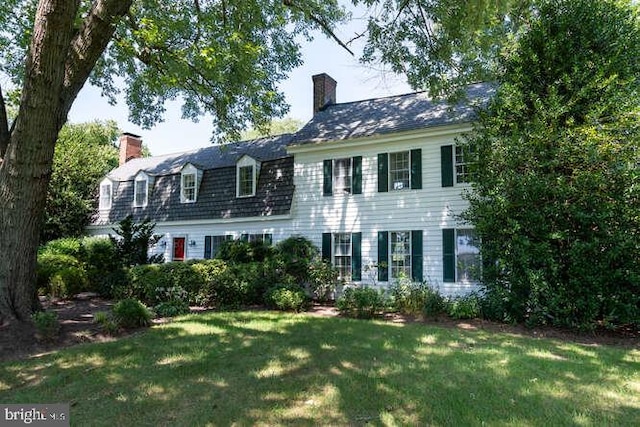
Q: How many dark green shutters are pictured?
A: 14